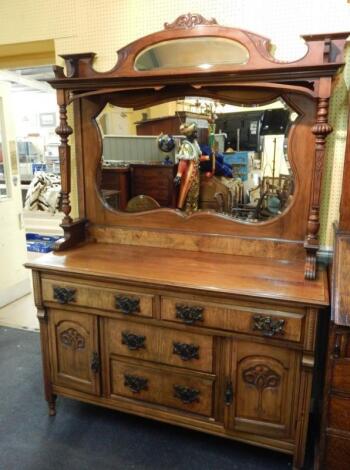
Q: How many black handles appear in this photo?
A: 10